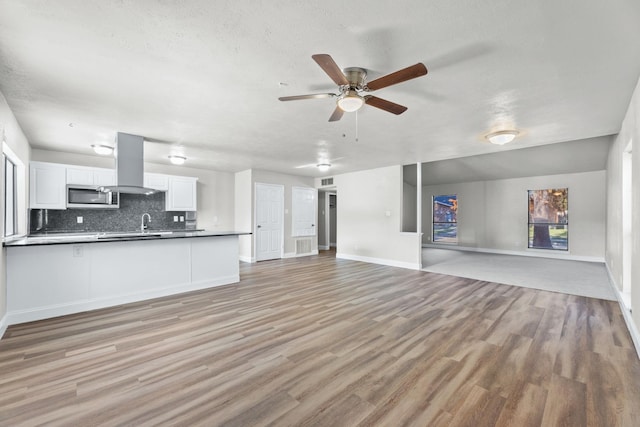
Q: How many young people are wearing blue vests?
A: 0